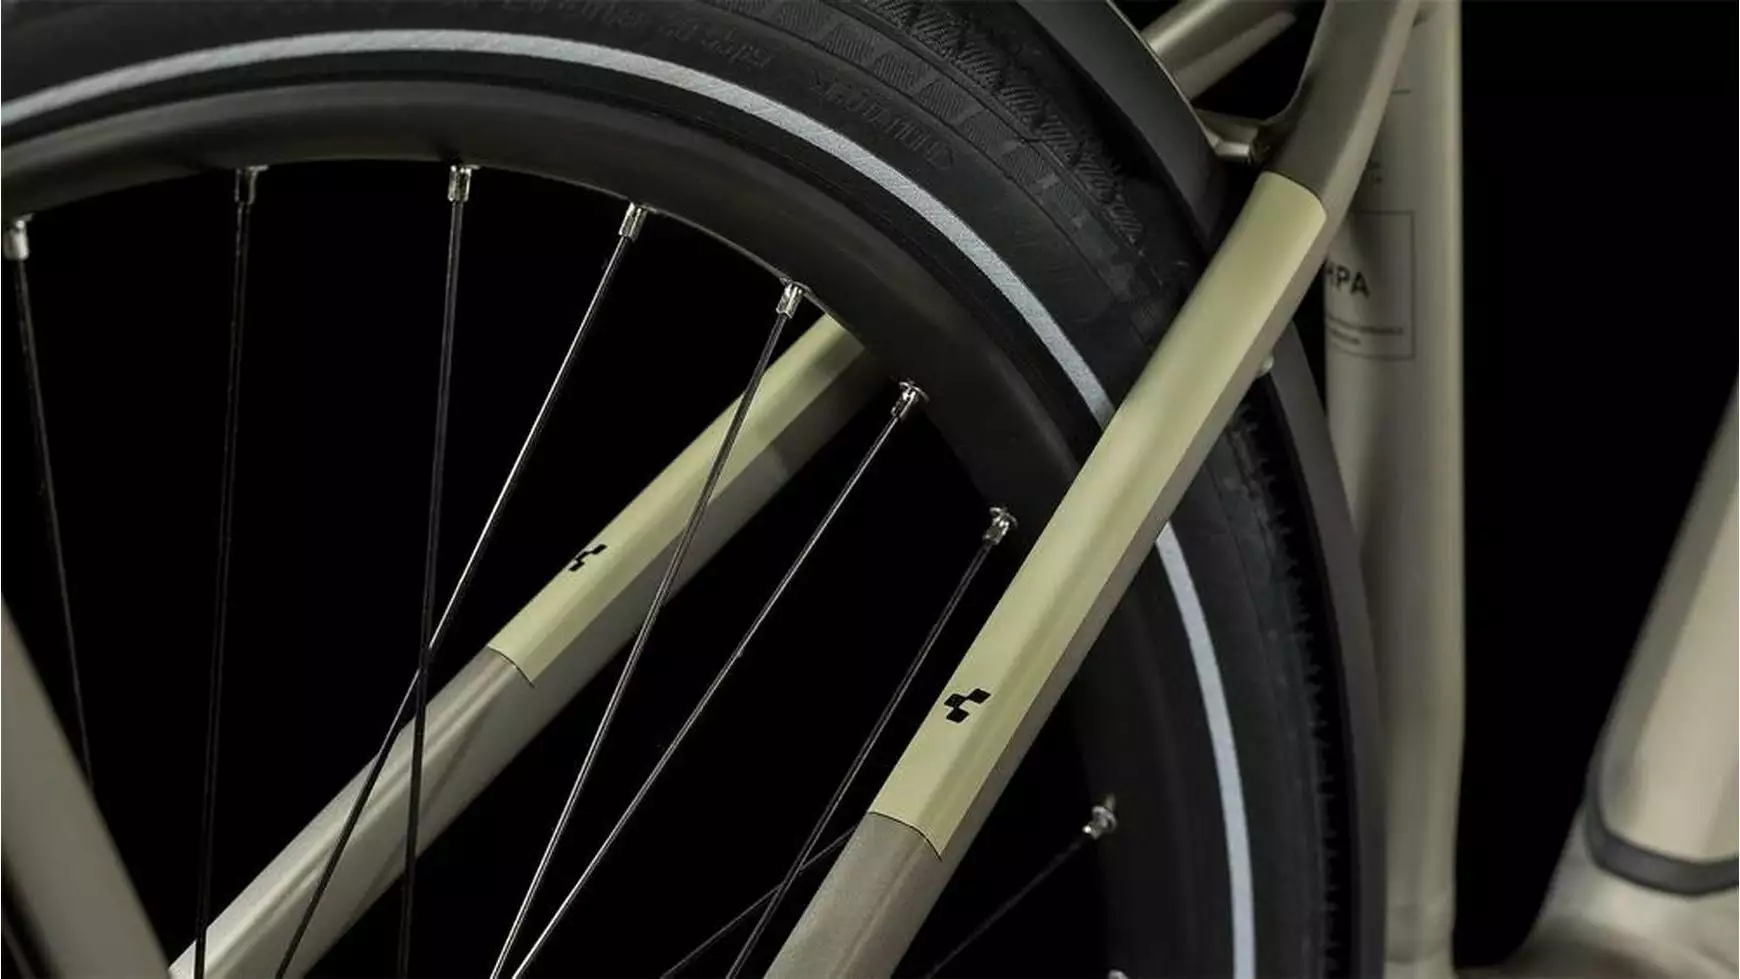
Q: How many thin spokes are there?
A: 9